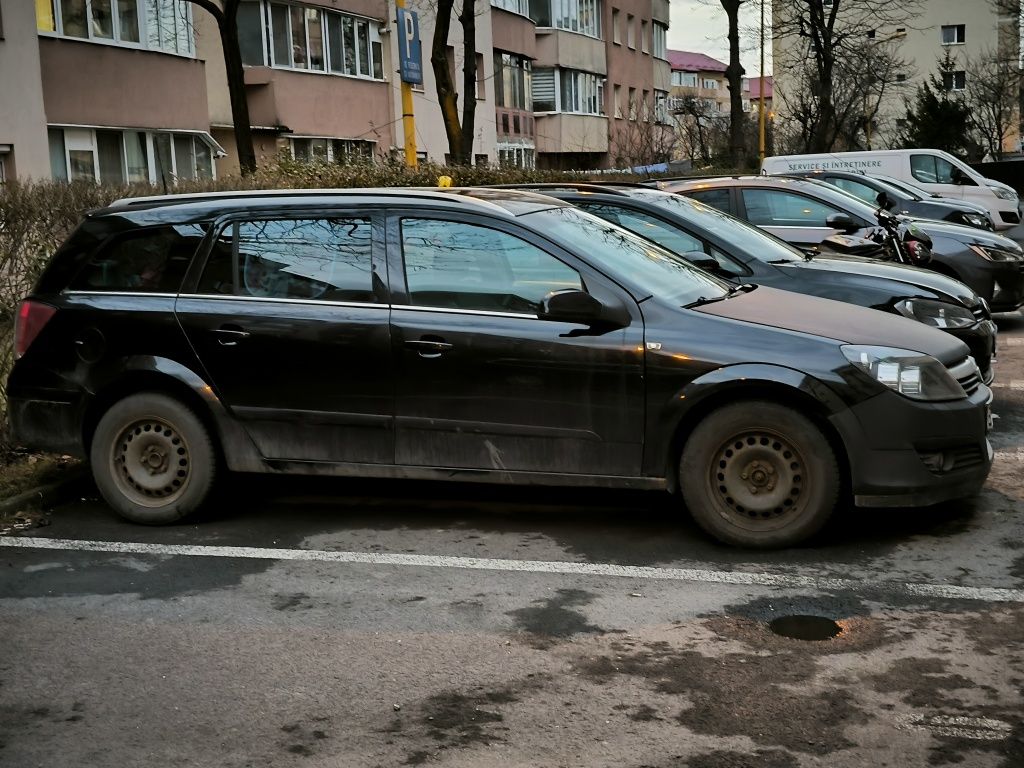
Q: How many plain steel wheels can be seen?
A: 2